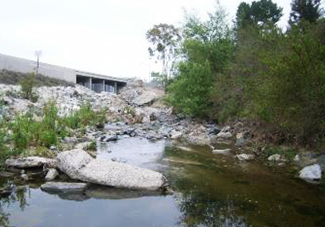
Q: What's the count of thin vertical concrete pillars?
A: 3